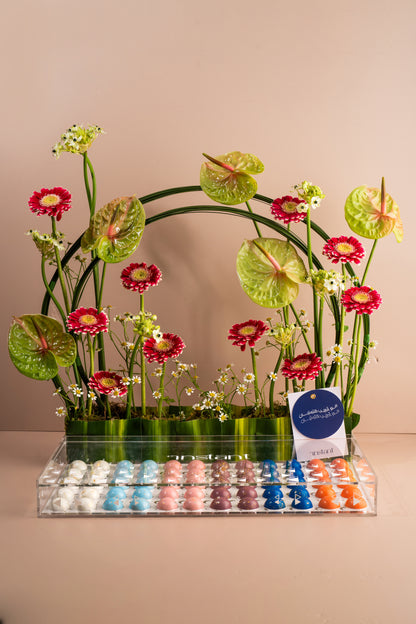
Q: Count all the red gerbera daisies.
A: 10